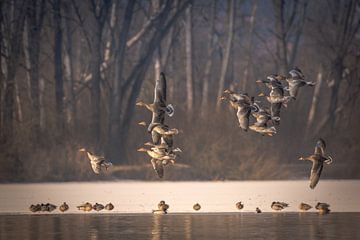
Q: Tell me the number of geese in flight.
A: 13